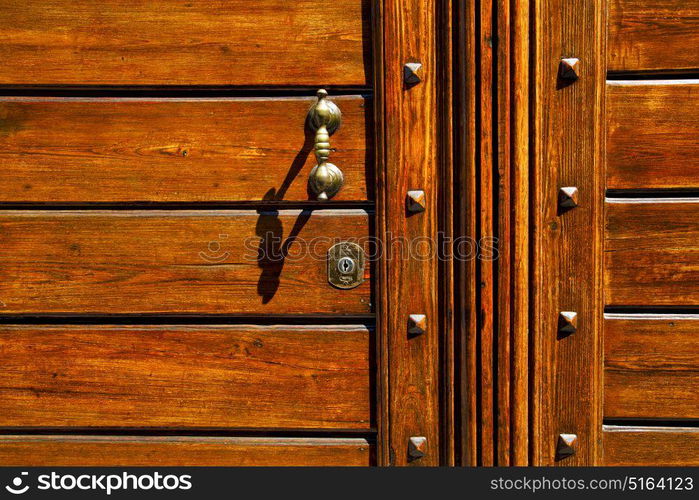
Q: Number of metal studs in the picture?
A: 8